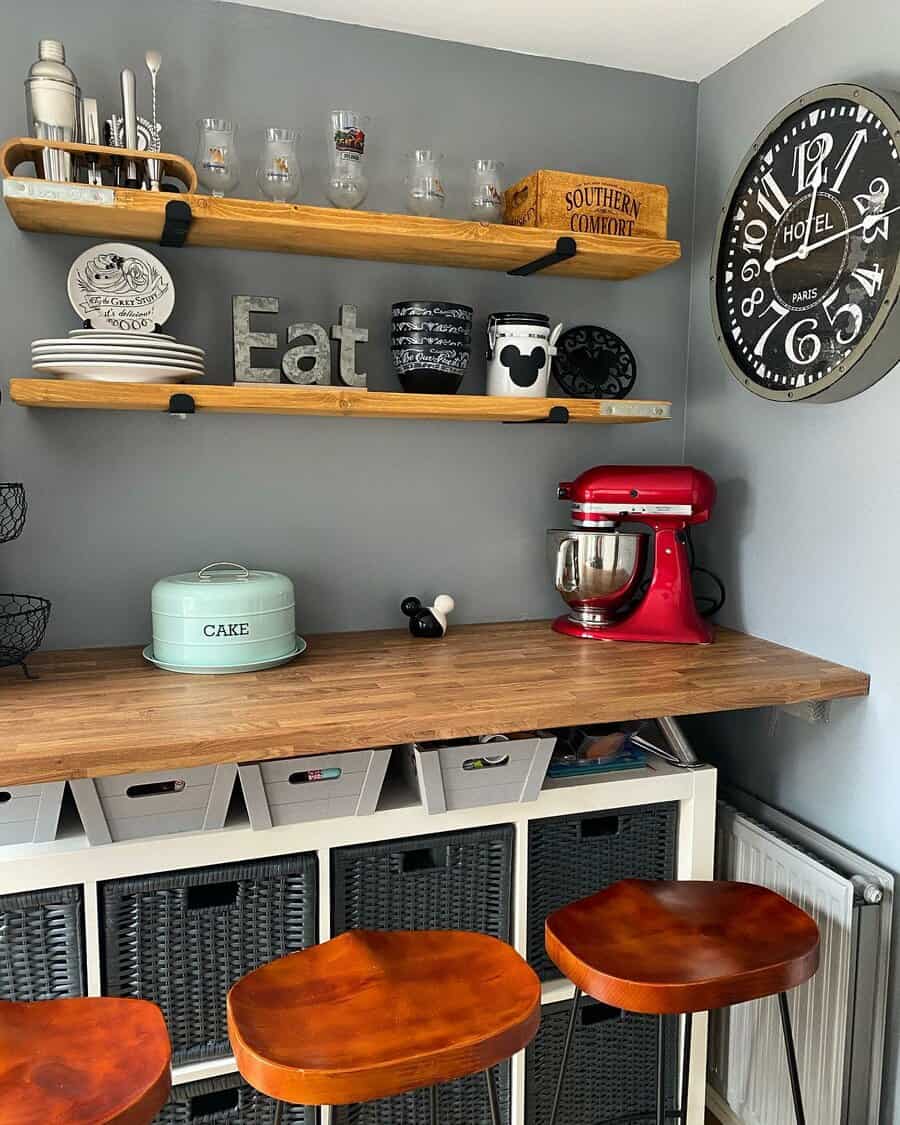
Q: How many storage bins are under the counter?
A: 11